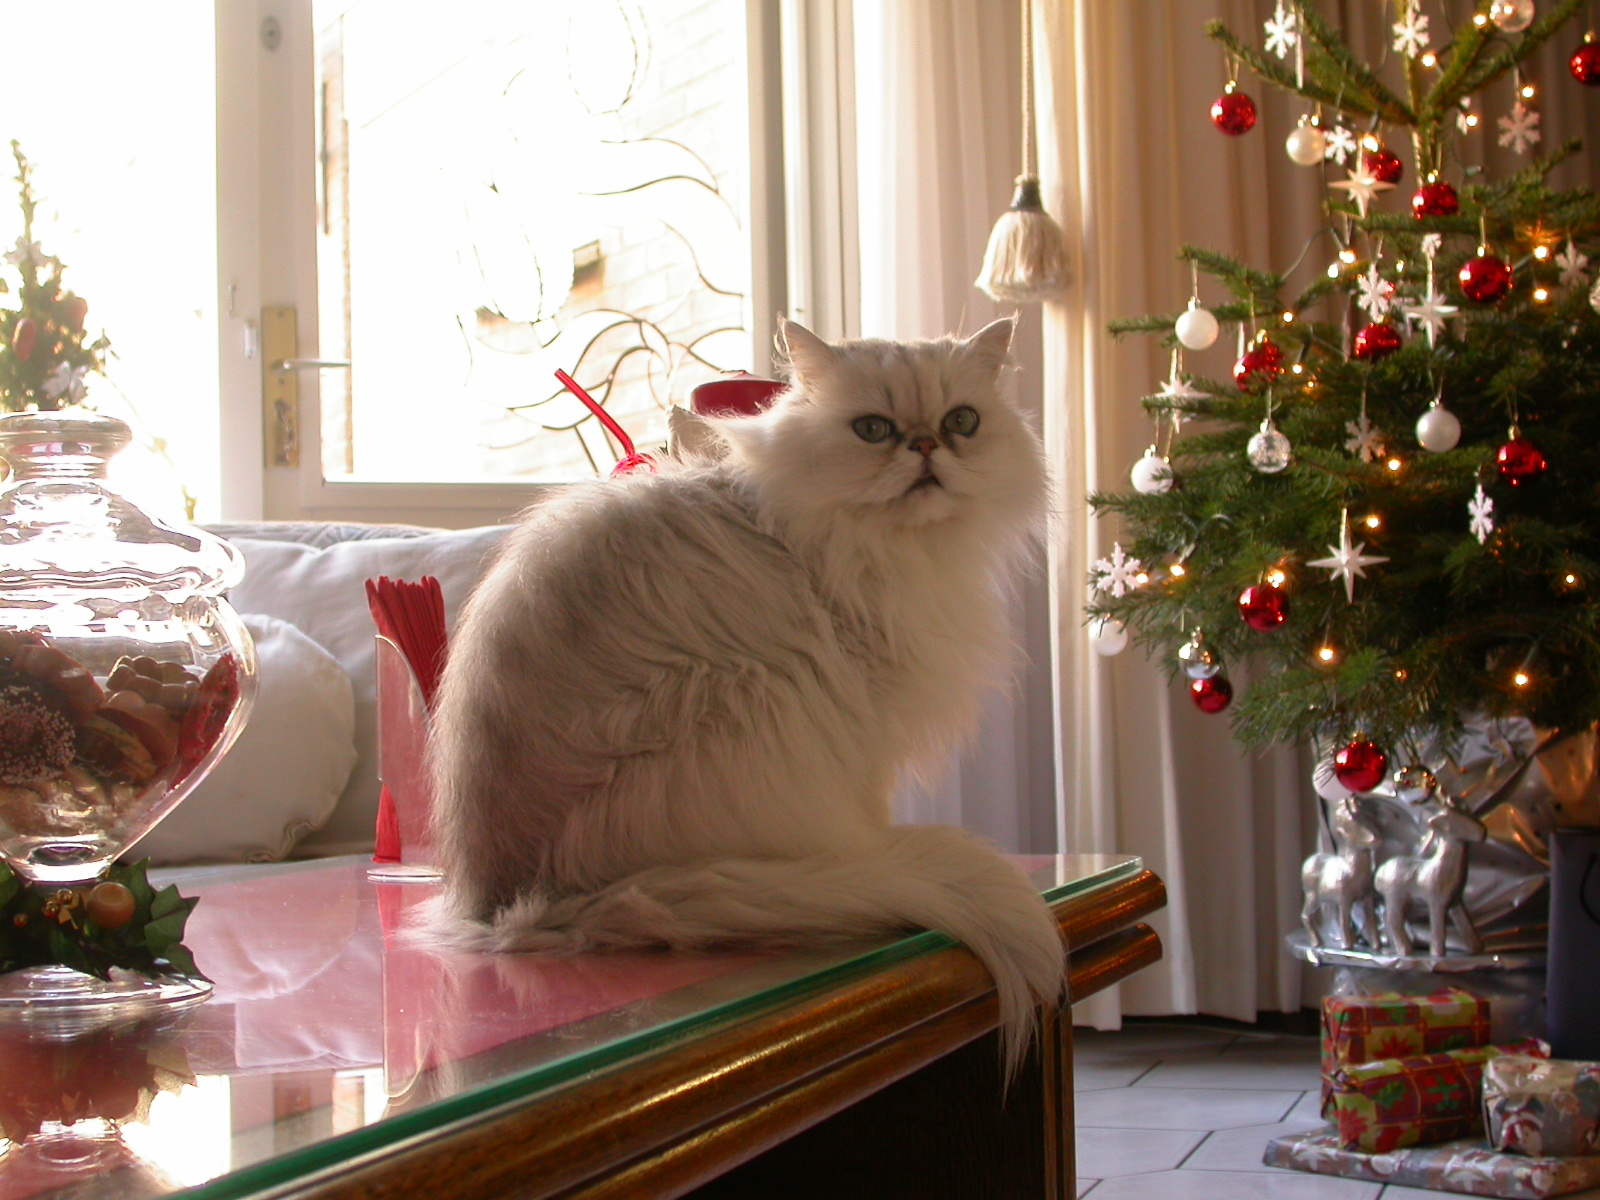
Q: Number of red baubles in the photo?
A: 11